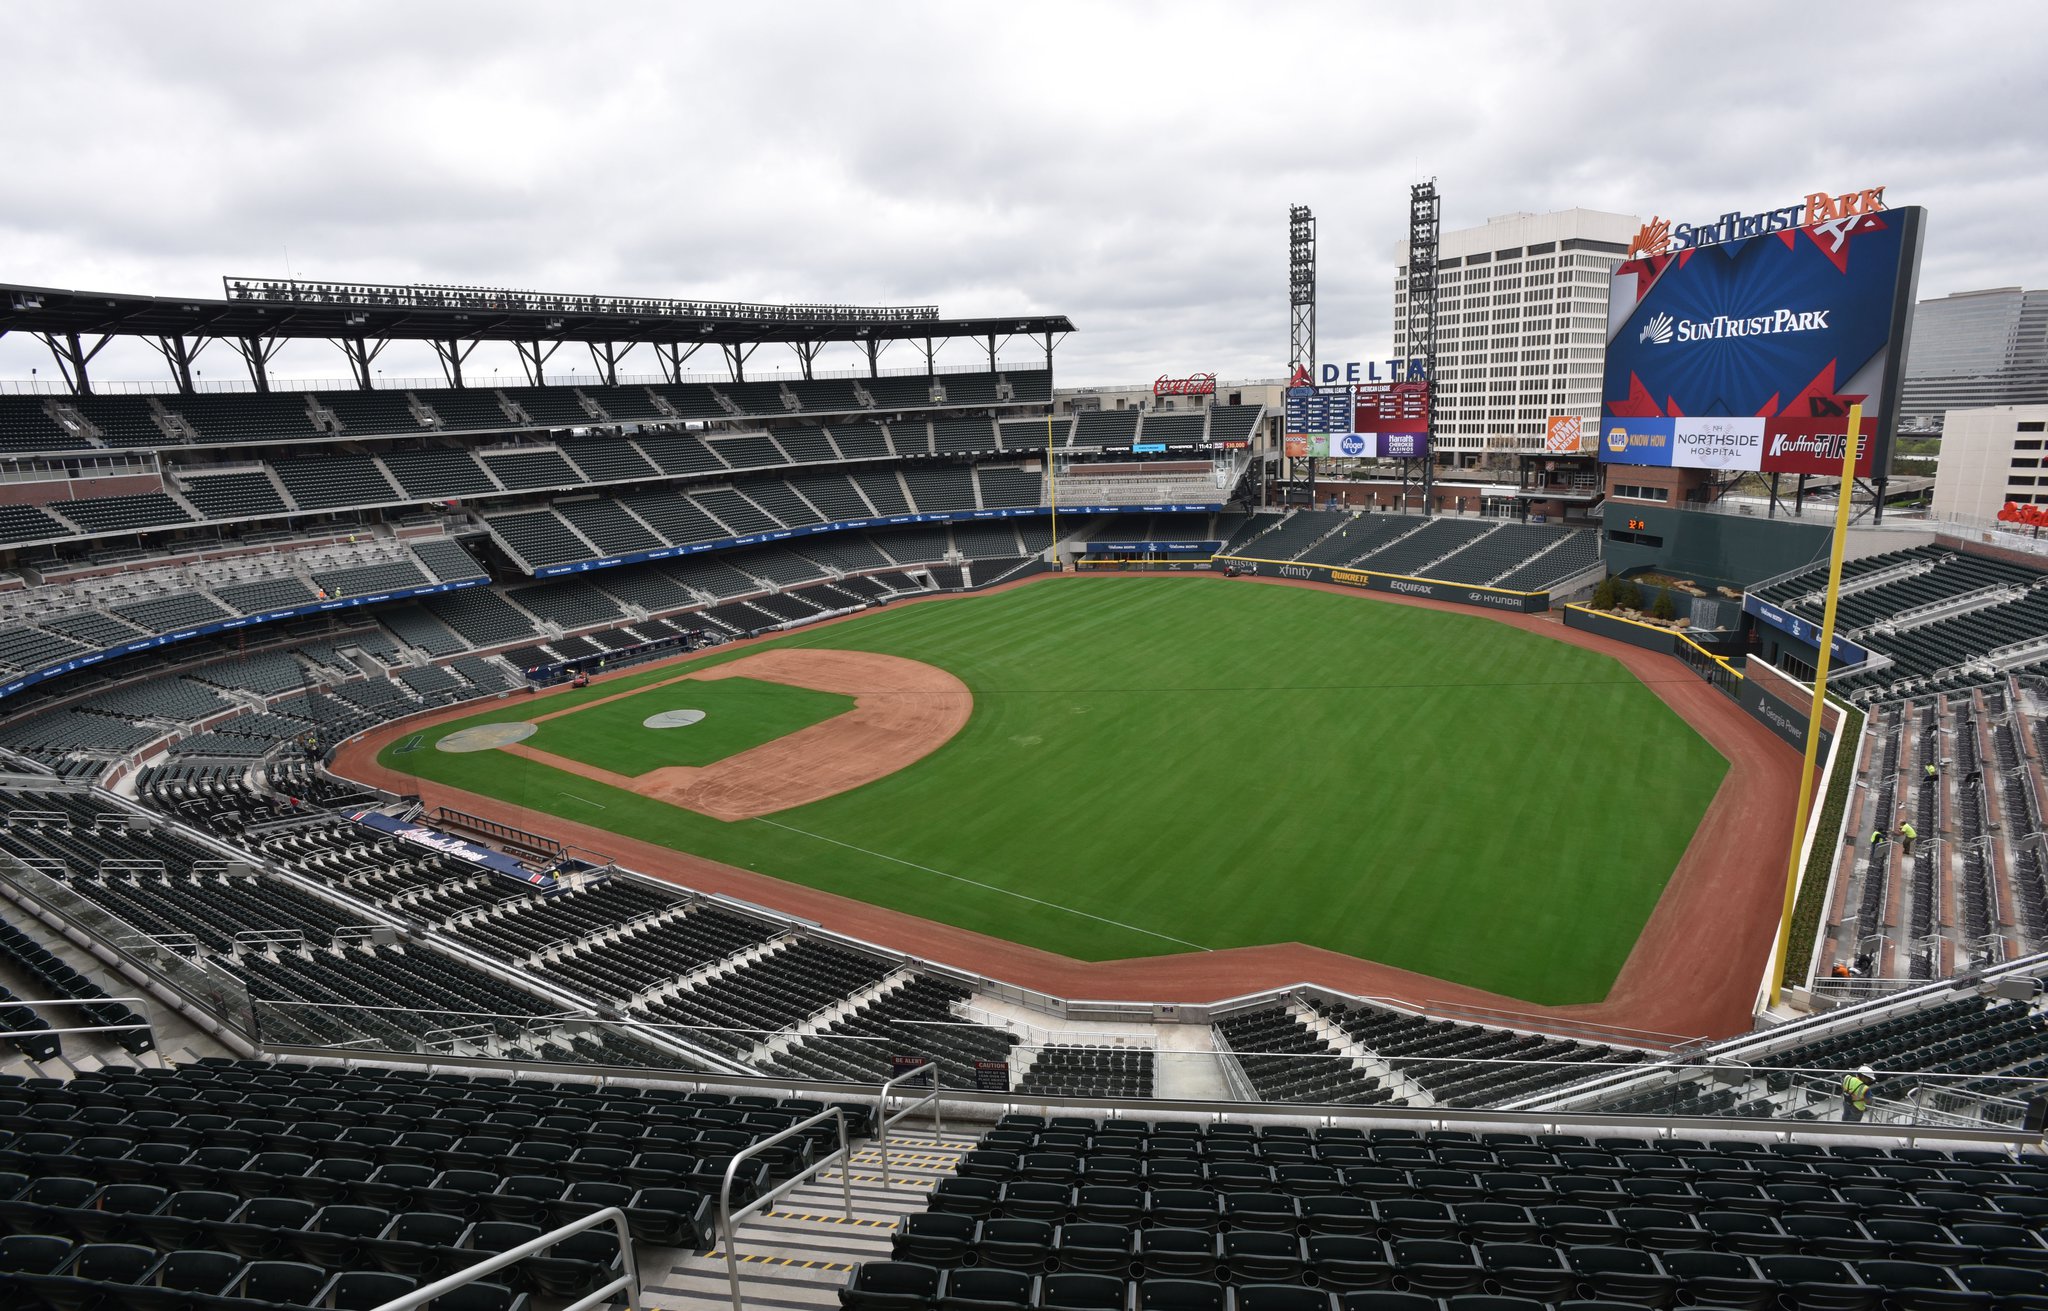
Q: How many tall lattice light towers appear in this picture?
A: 2